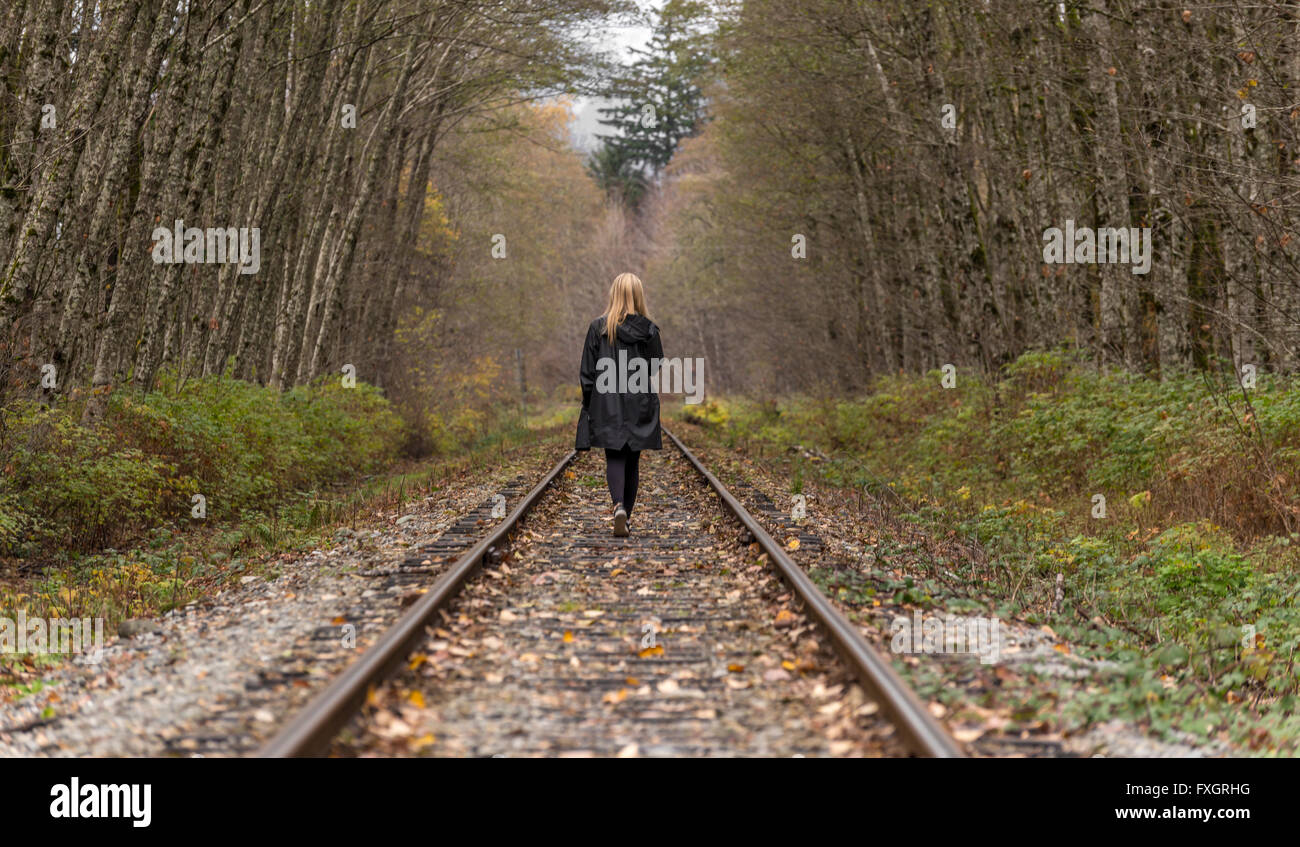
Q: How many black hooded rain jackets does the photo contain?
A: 1